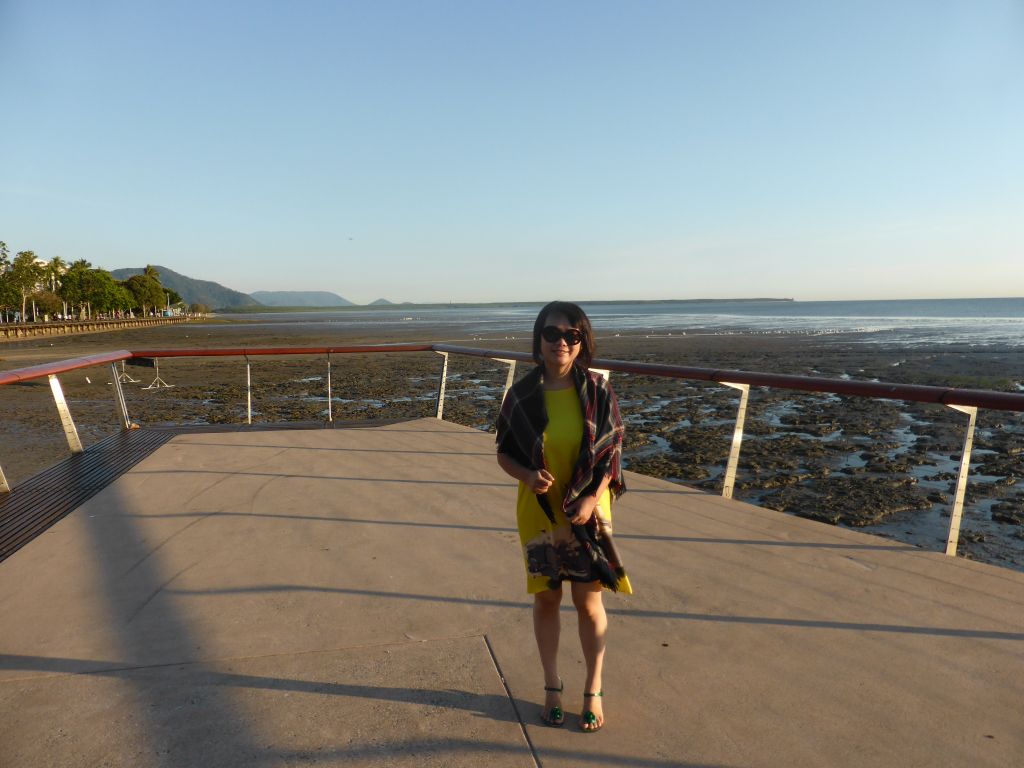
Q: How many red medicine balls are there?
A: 0